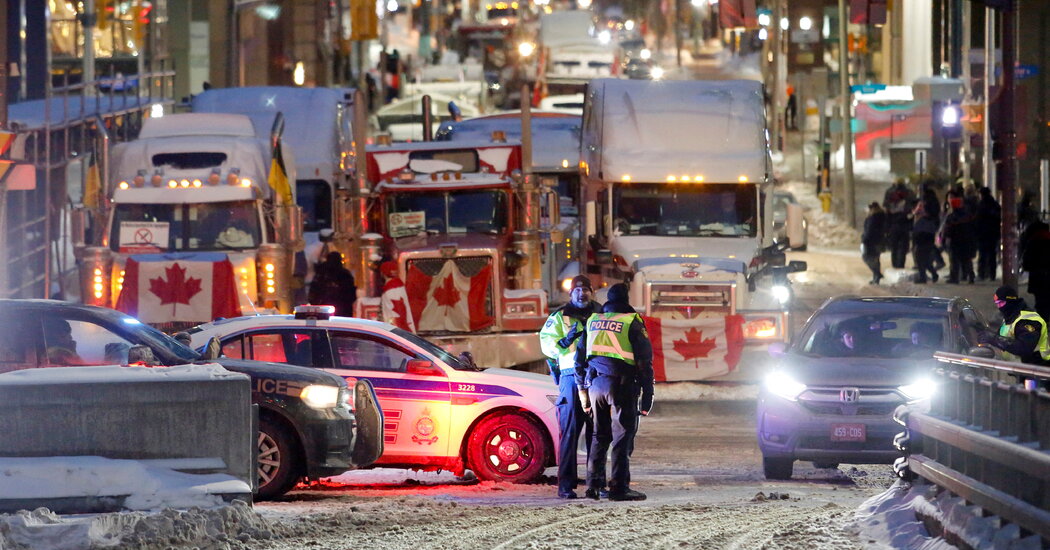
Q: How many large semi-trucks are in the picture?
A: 5